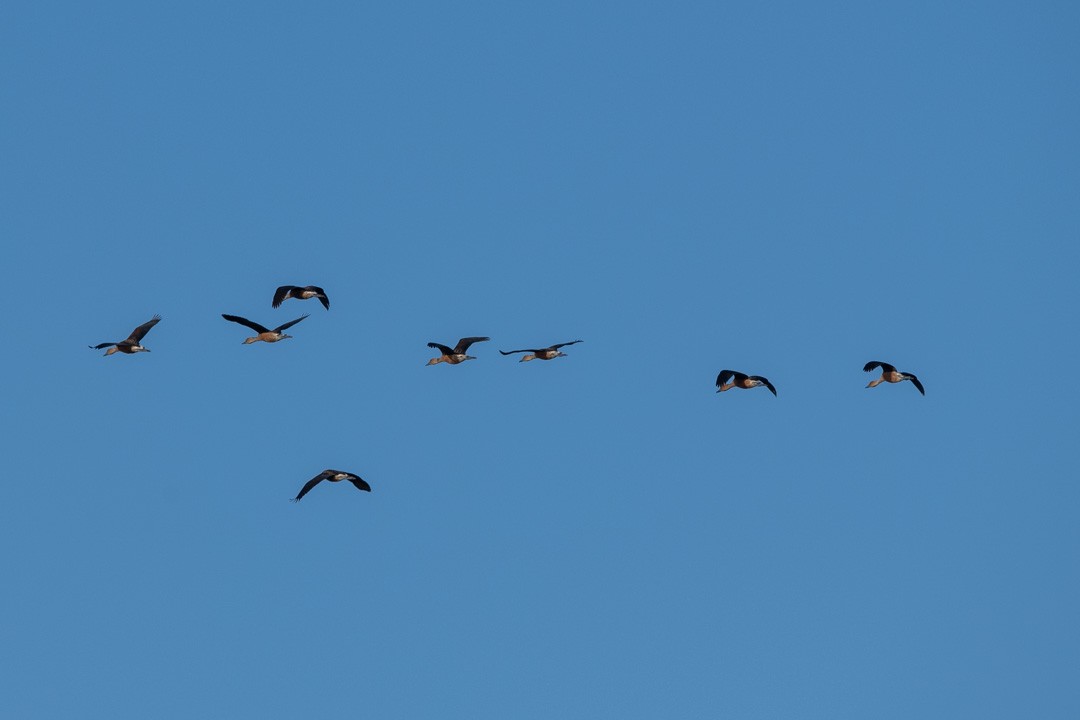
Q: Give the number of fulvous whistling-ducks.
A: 8